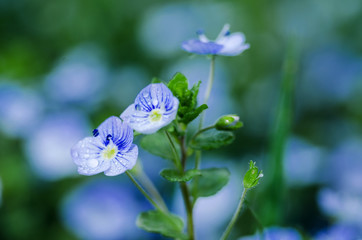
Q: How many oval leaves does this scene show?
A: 5